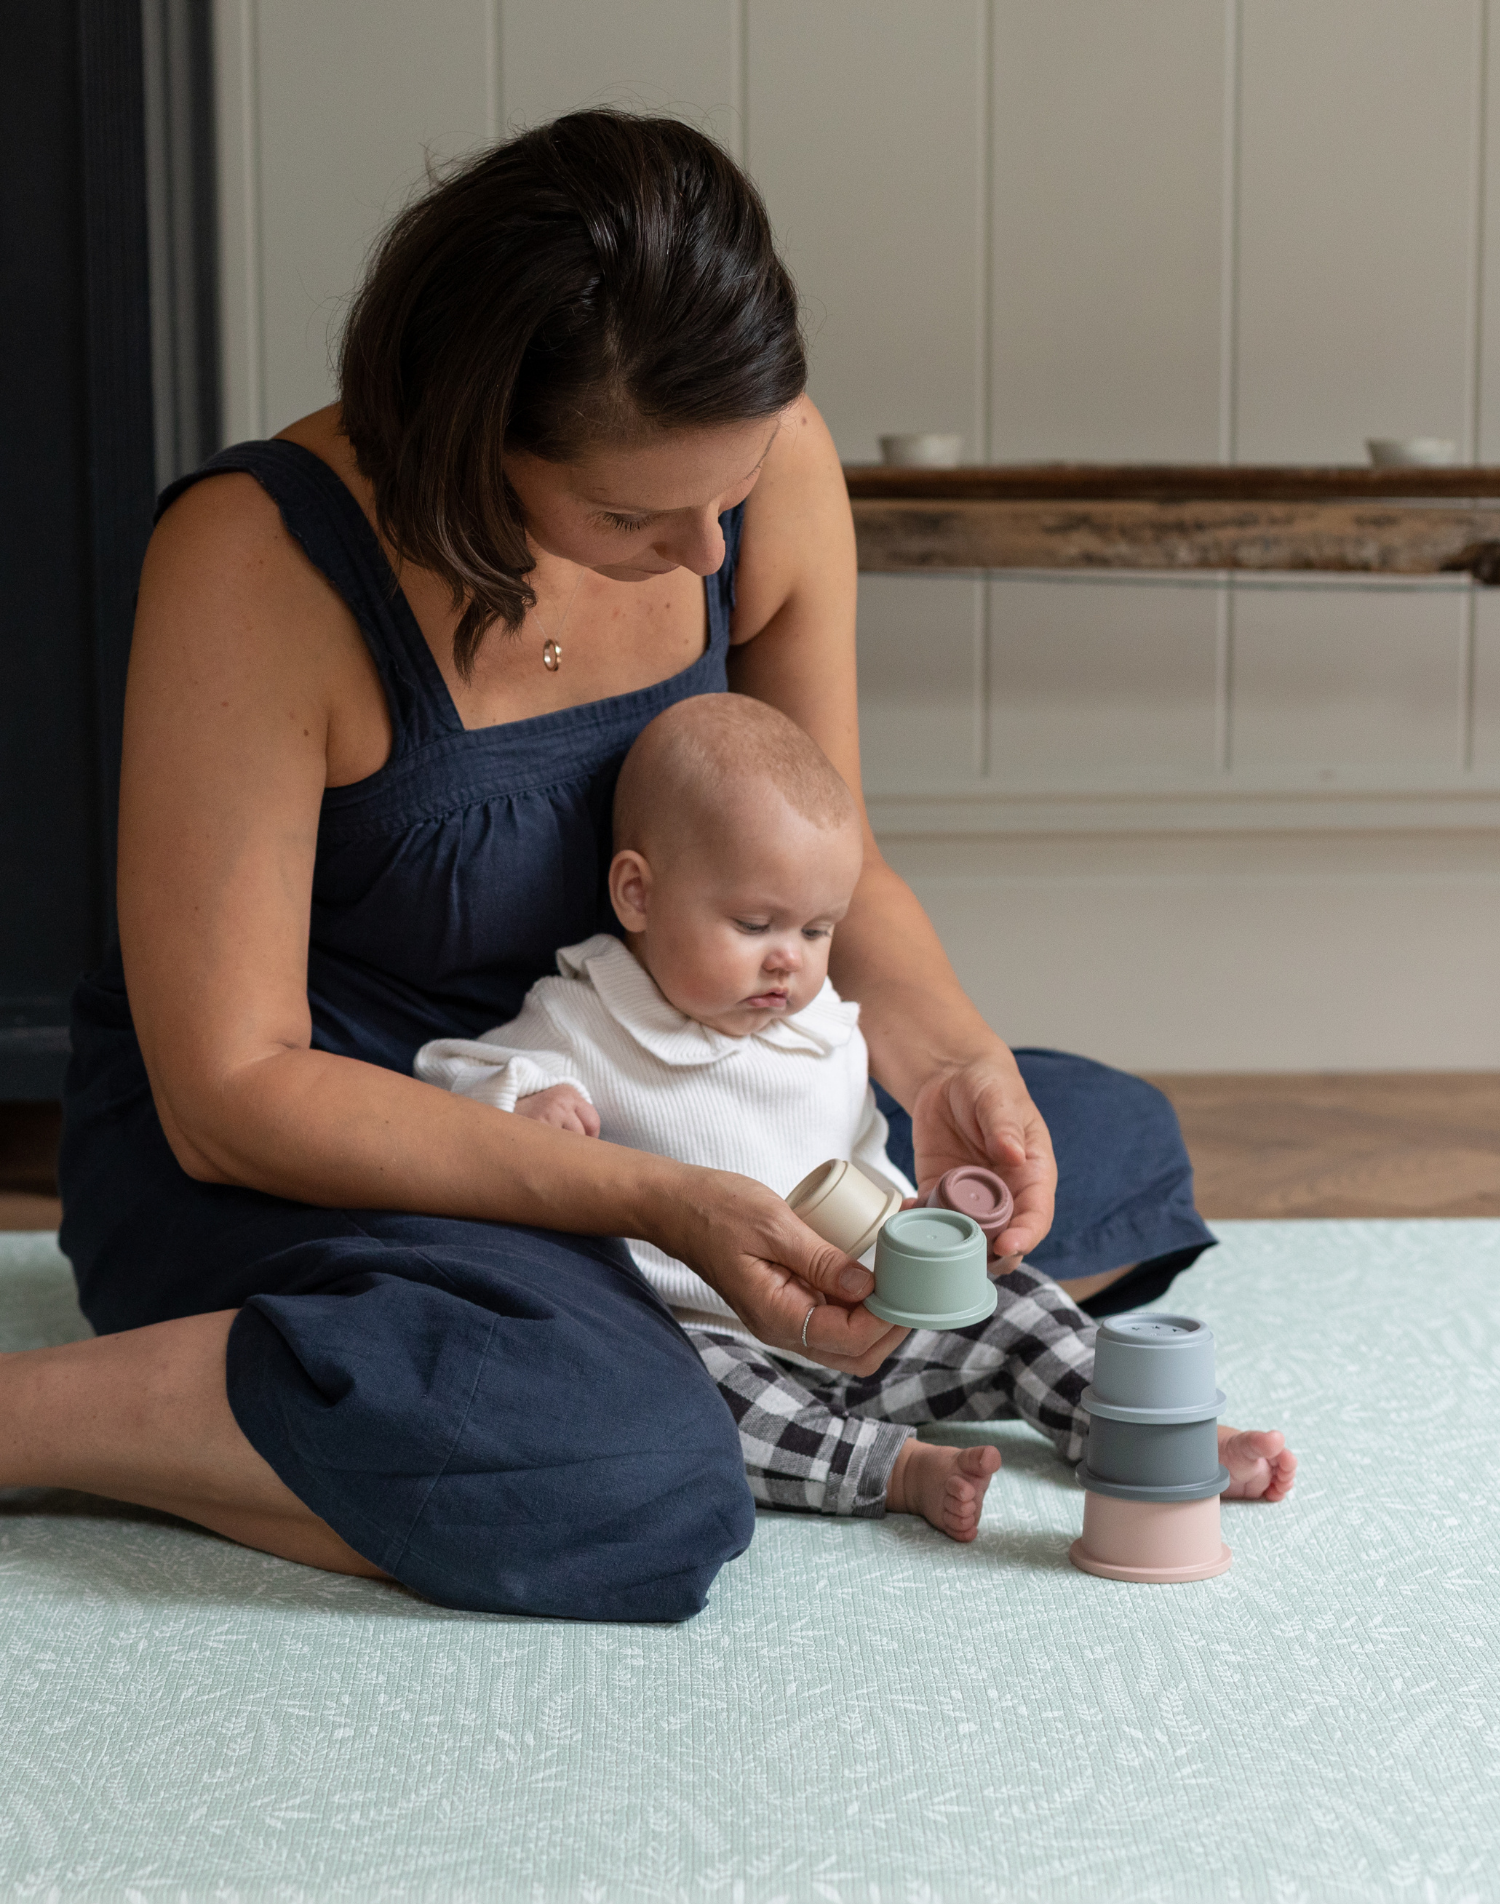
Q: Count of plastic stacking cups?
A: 6